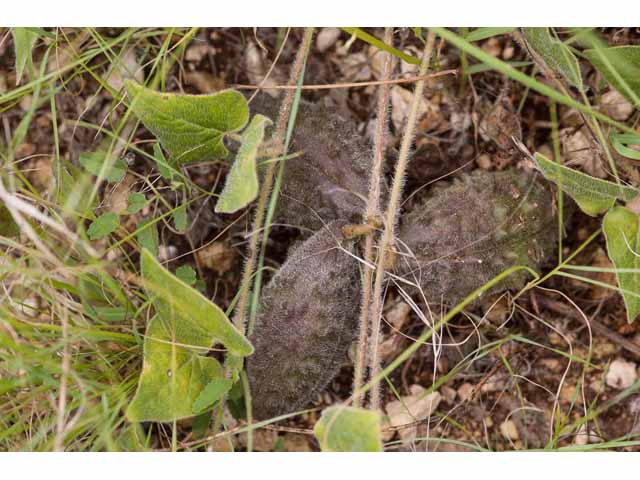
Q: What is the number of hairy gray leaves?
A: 3